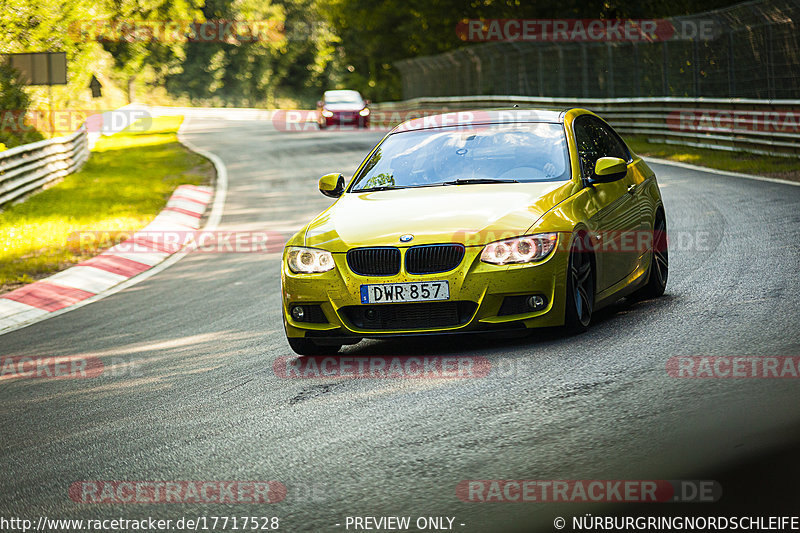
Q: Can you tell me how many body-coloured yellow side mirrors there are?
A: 2